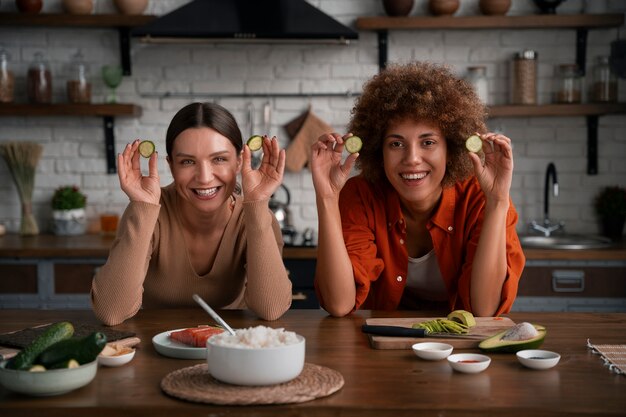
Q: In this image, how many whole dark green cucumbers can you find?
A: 2